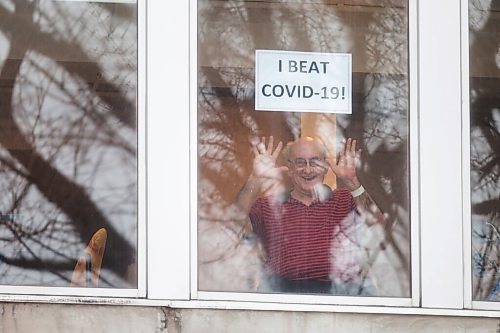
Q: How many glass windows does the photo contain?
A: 3